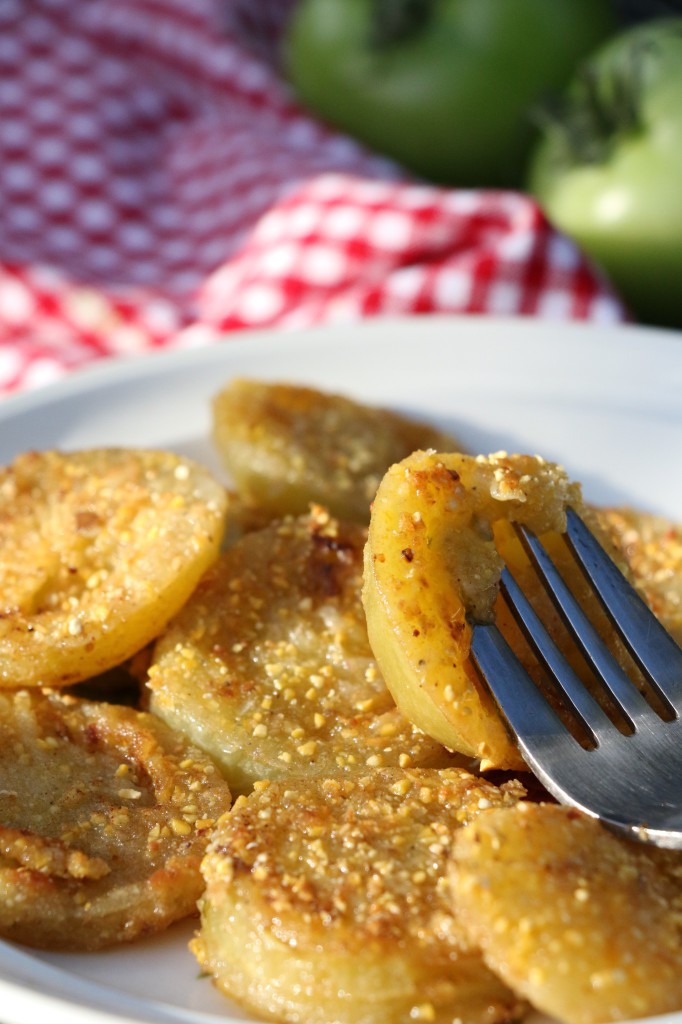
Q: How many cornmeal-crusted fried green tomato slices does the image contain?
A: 8